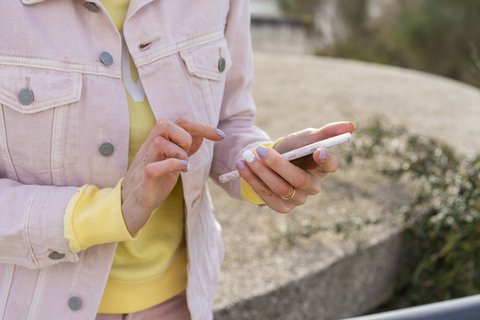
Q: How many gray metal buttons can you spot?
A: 7